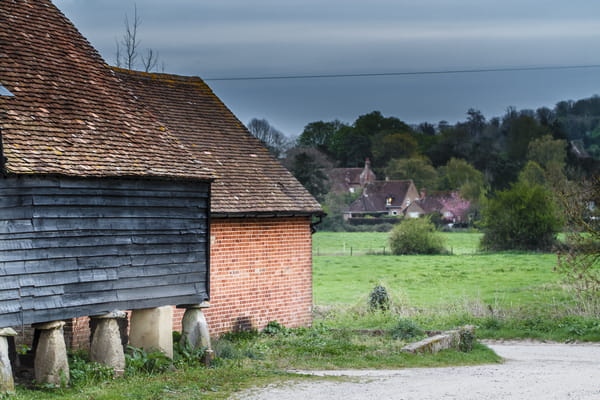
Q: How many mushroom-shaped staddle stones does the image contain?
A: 4